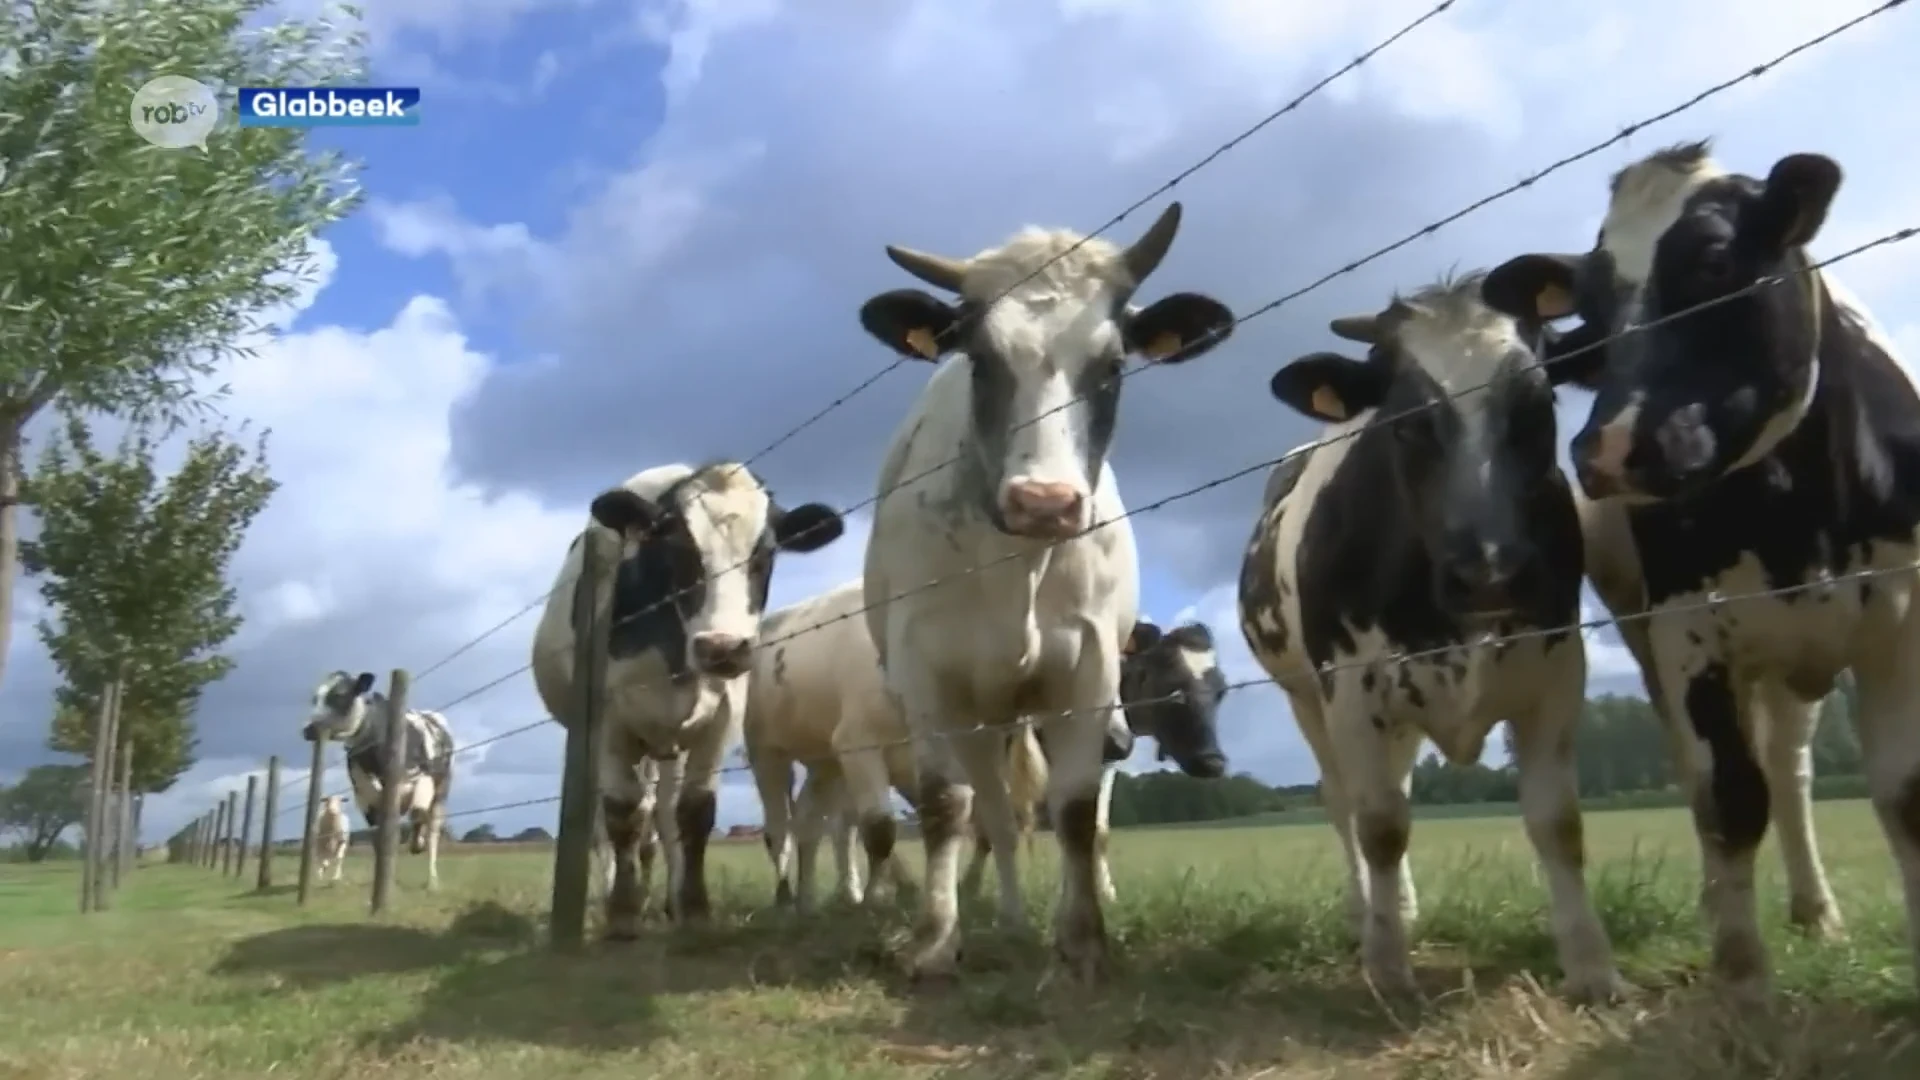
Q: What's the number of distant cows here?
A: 2